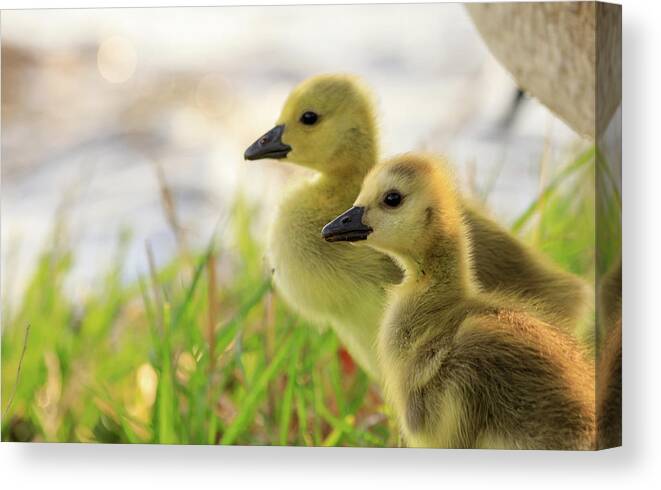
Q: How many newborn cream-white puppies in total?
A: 0